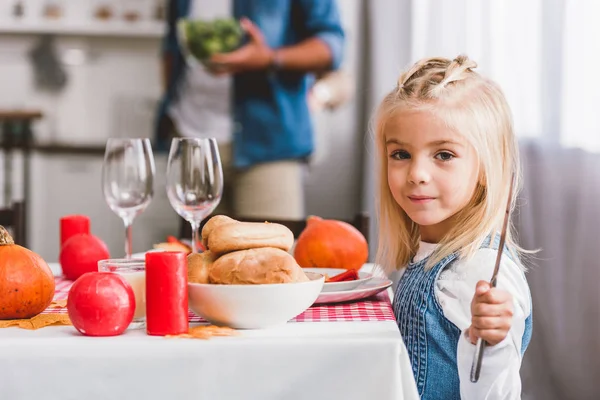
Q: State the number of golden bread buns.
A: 4